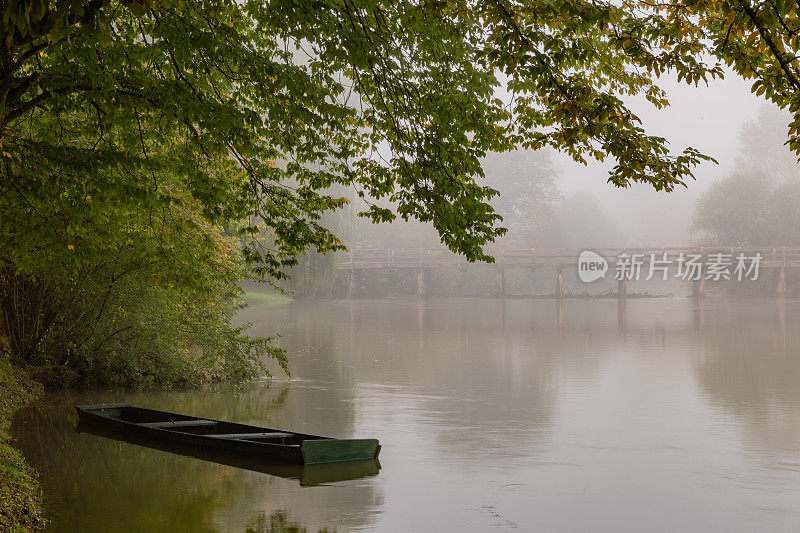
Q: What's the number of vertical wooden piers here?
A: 7